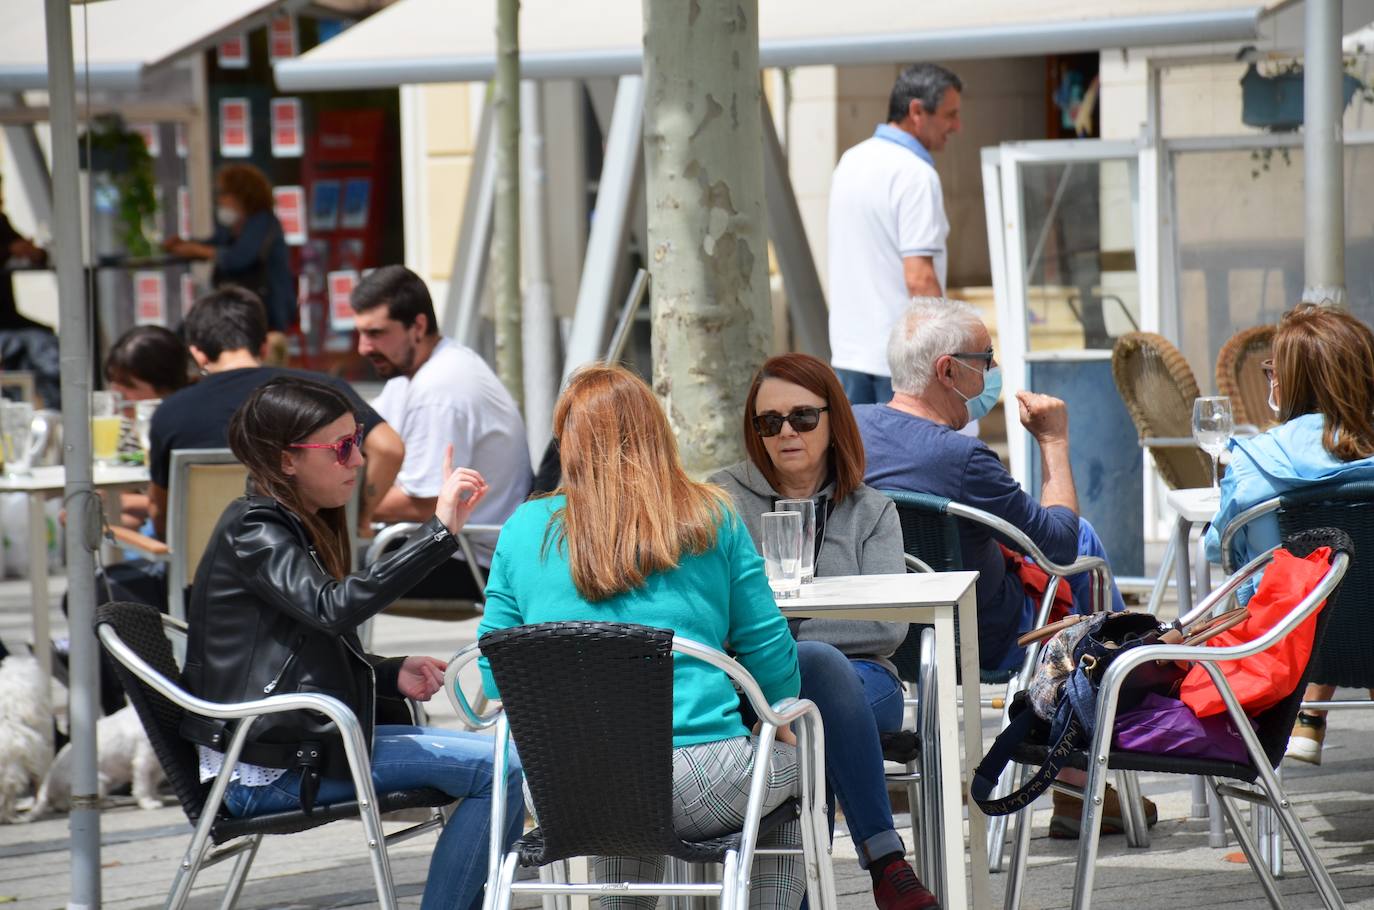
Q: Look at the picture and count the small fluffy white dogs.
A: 2